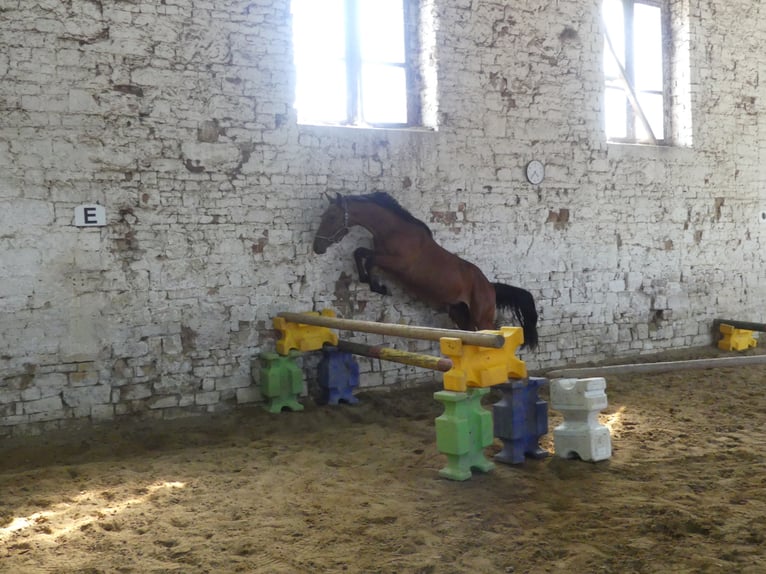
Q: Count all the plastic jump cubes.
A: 8